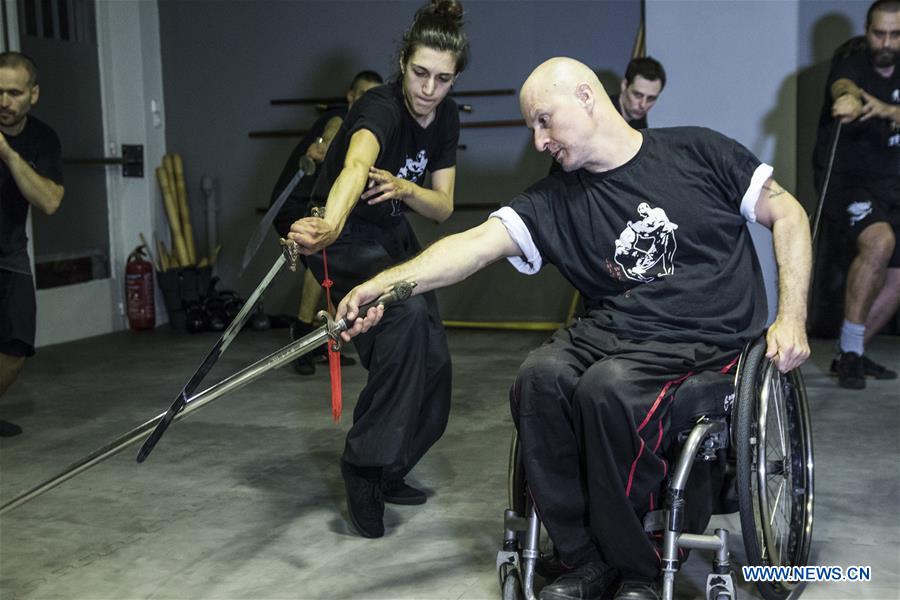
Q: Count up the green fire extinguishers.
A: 0